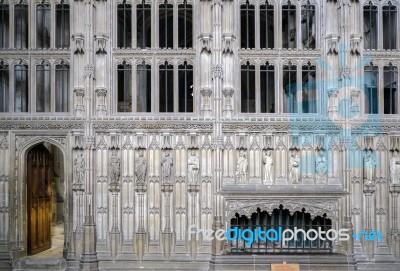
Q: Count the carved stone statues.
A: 11